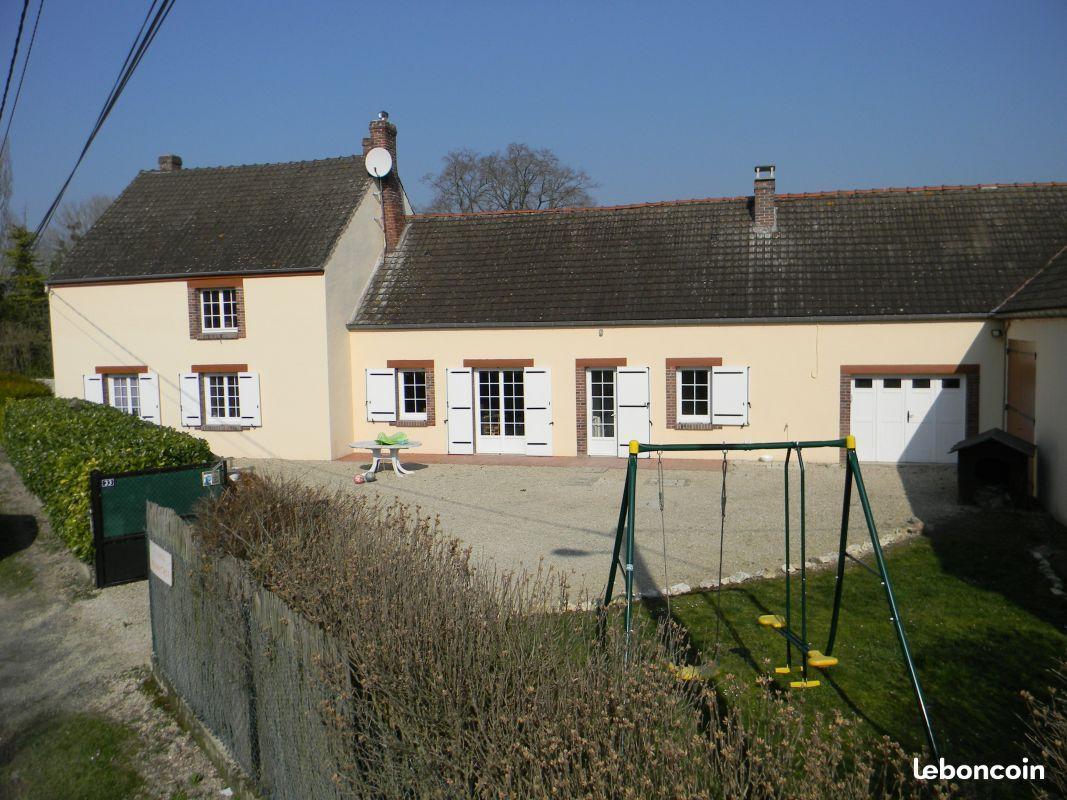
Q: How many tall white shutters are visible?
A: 3